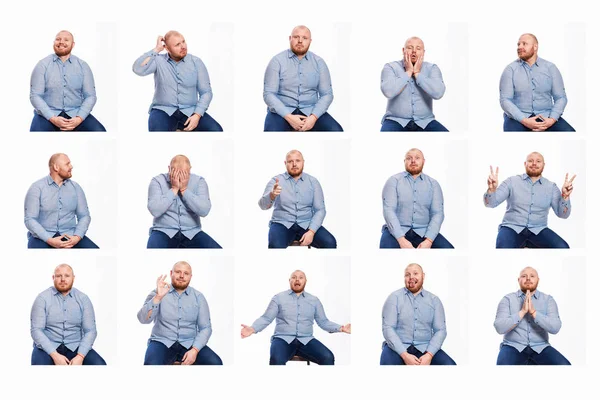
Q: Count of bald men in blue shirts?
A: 15